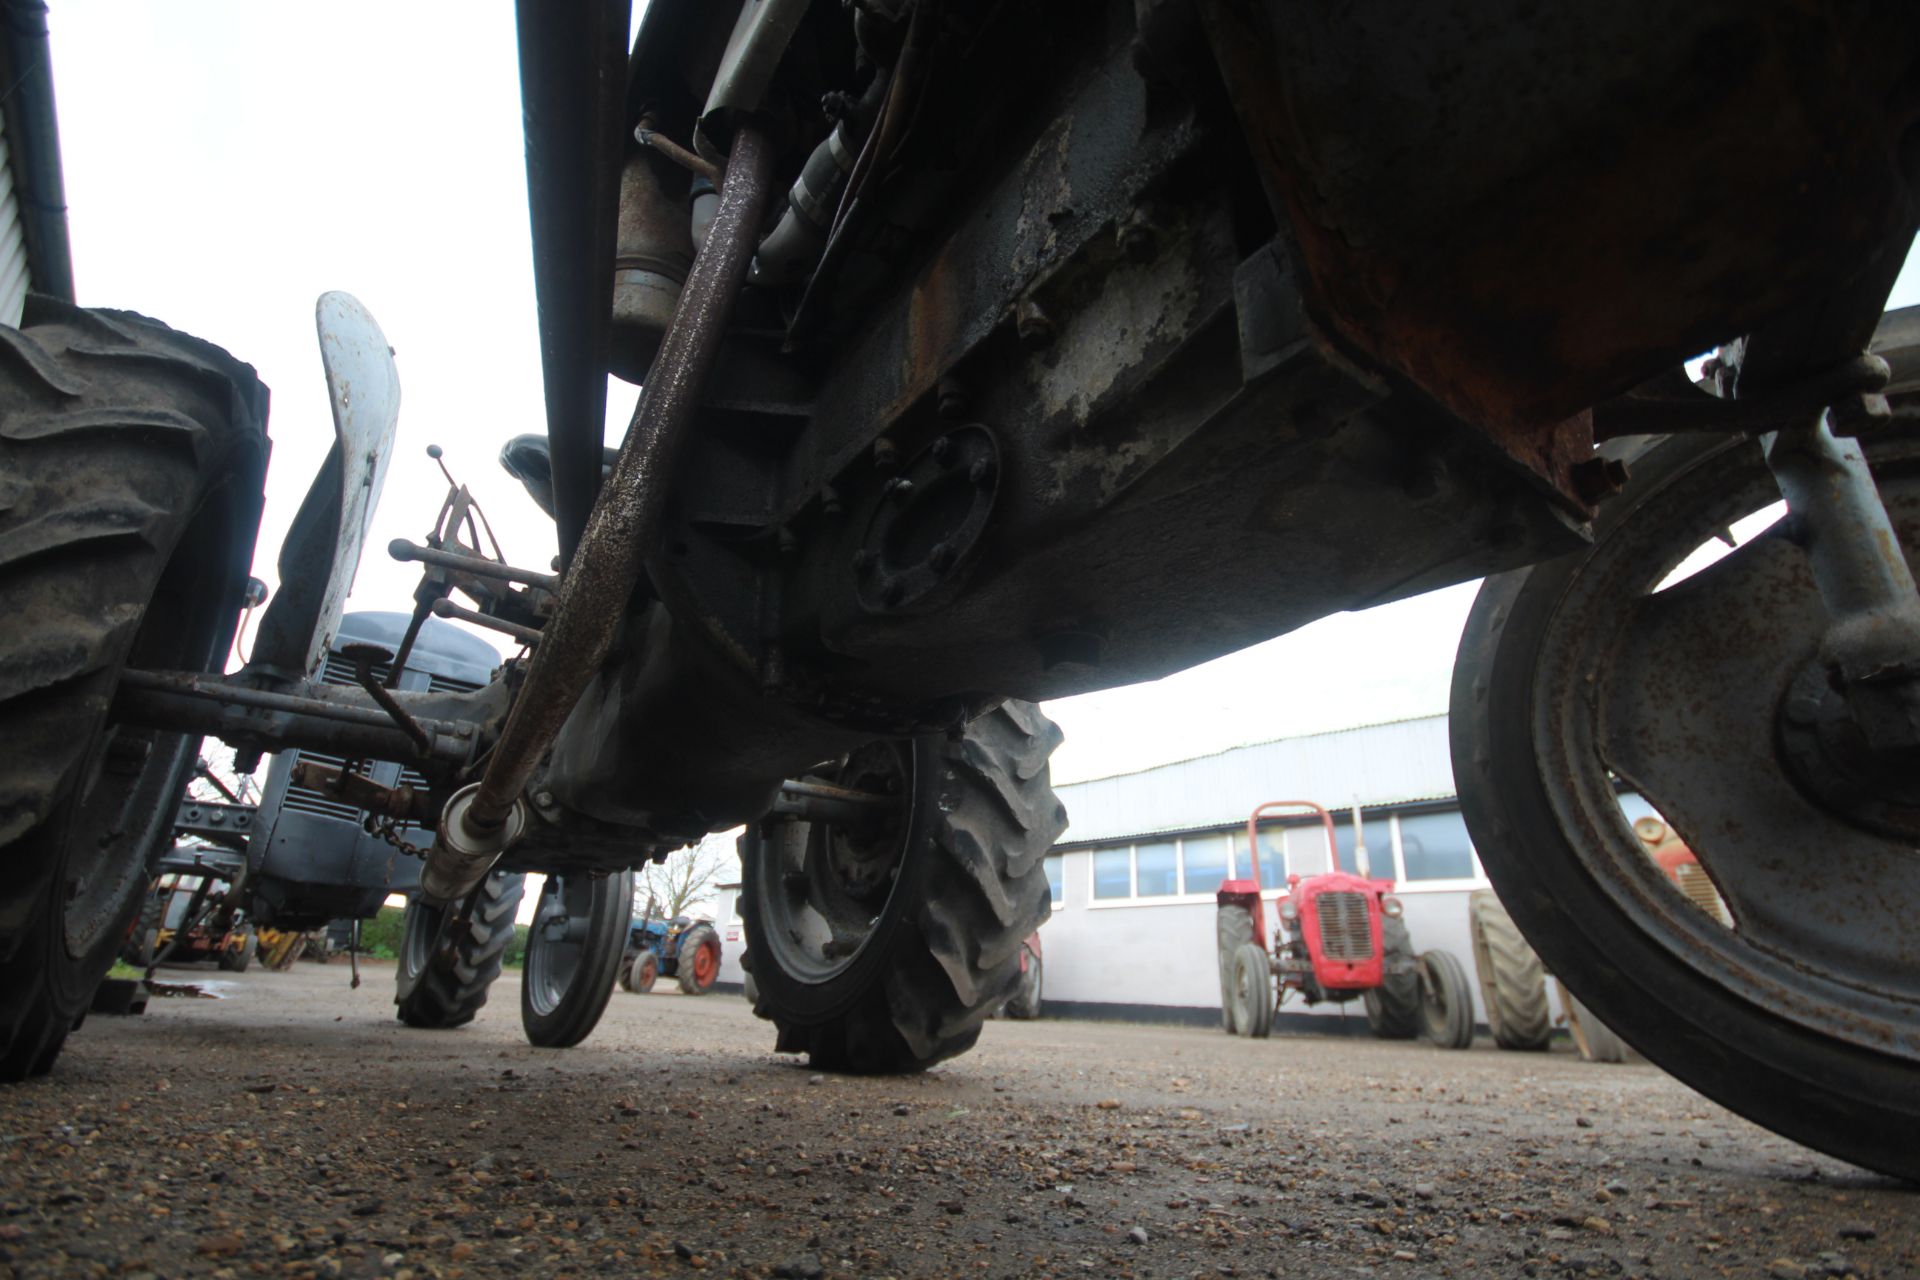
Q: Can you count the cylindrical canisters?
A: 2